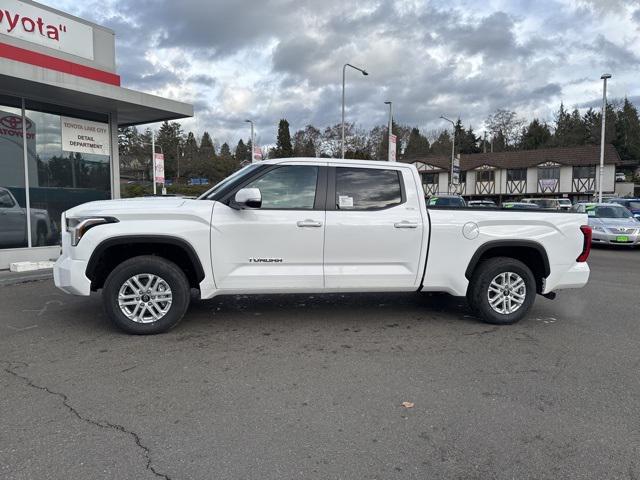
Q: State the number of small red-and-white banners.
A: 3